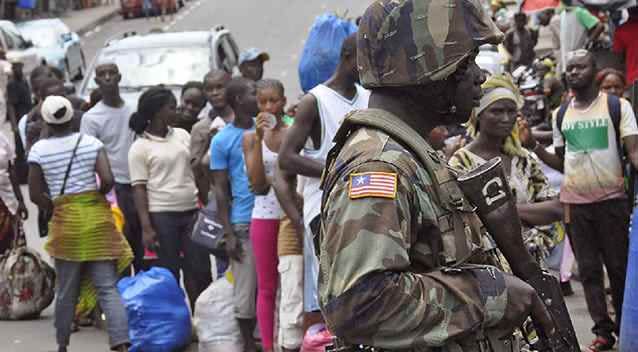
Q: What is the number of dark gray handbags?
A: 1